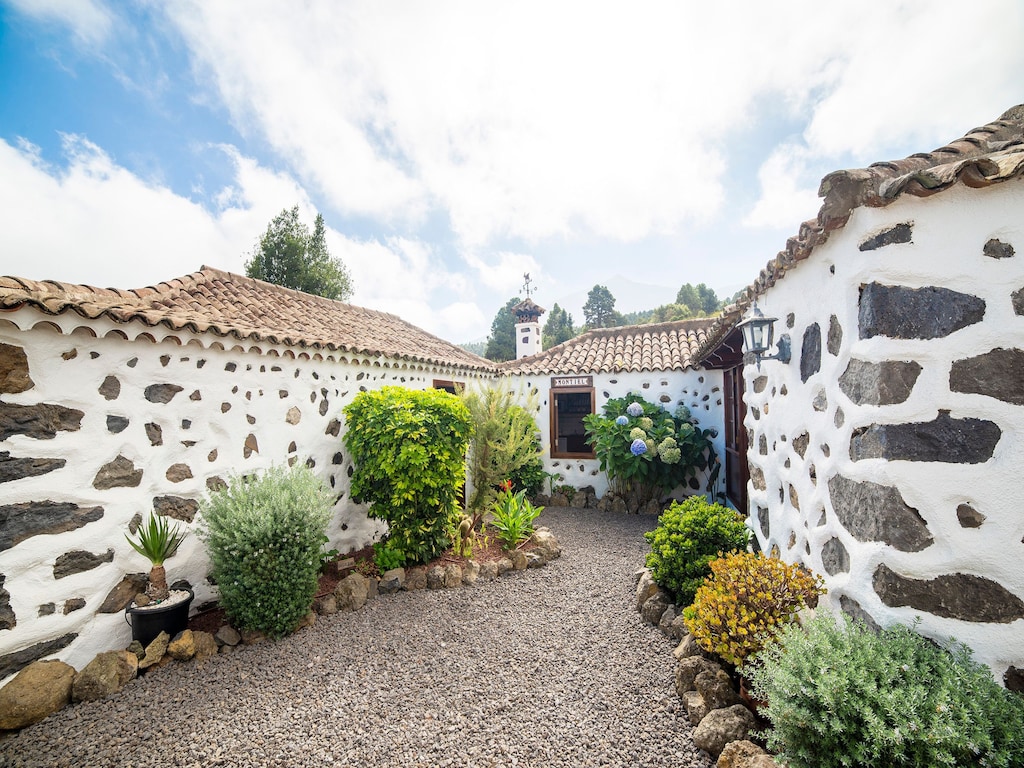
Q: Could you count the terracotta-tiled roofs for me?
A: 3